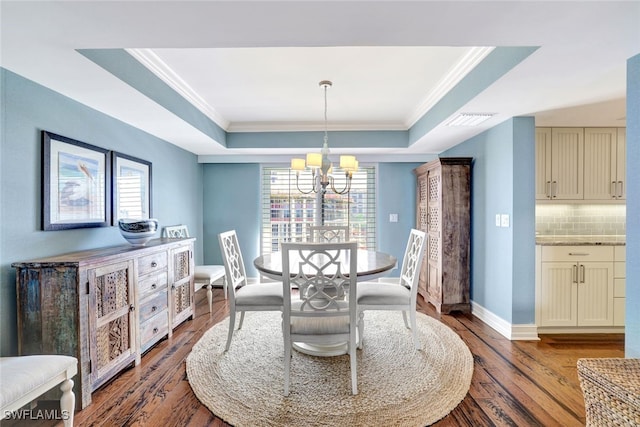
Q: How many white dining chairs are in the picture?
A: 6